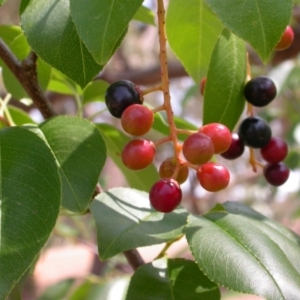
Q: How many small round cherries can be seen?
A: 15